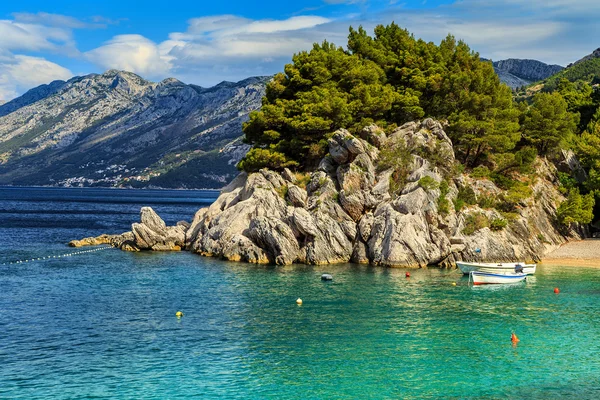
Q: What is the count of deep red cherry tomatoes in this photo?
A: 0